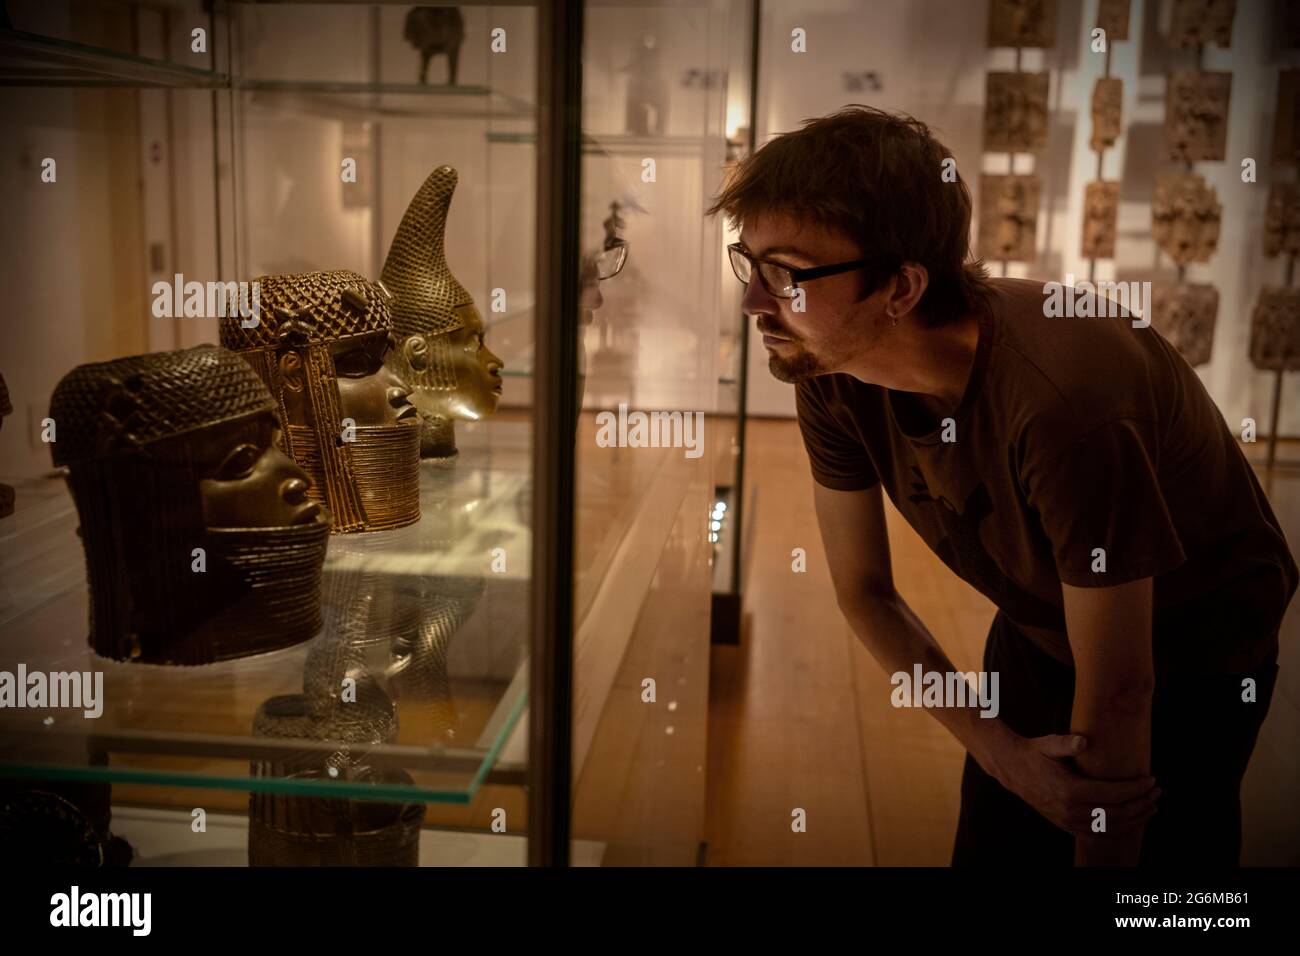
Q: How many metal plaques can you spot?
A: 14